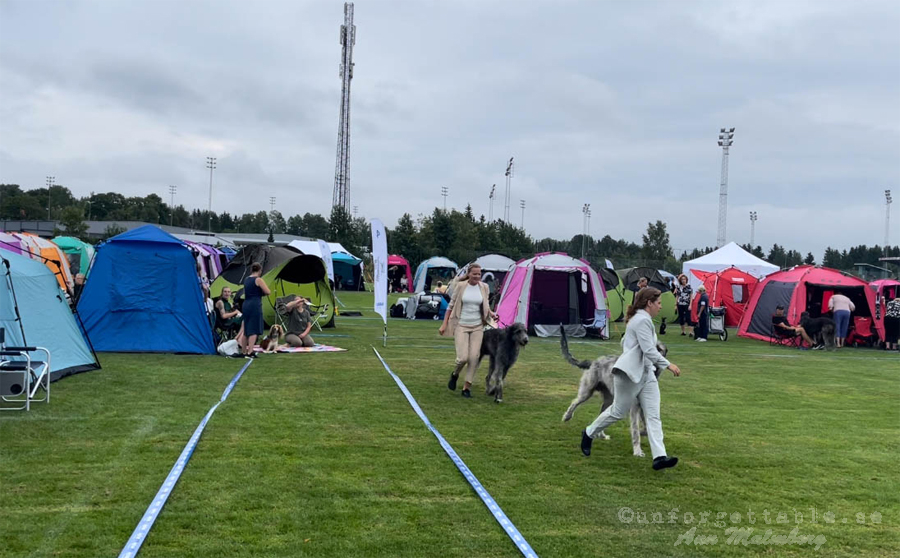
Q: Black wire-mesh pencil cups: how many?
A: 0